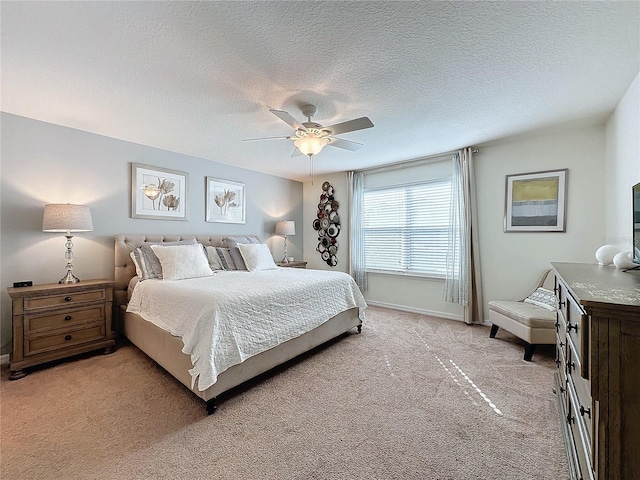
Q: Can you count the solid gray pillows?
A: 2